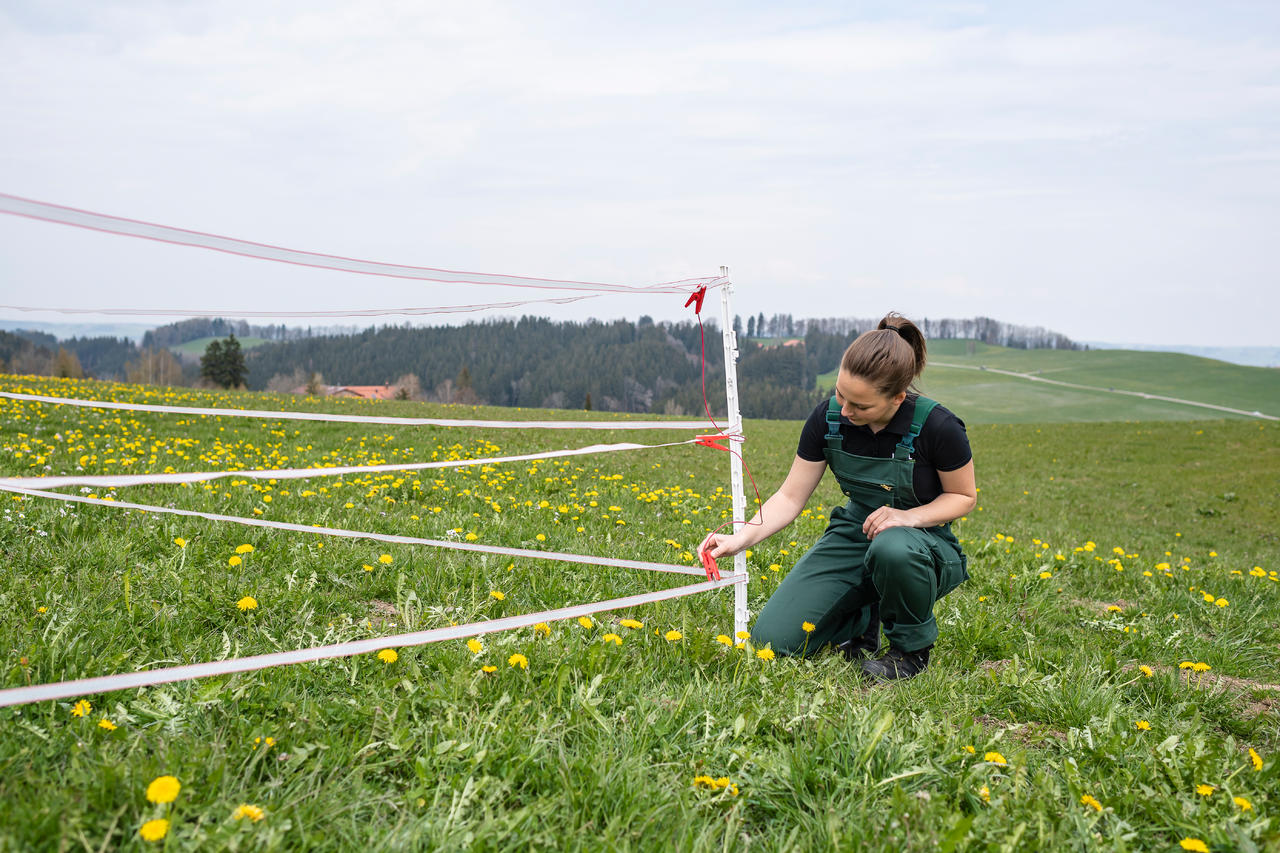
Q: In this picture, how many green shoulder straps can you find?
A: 2